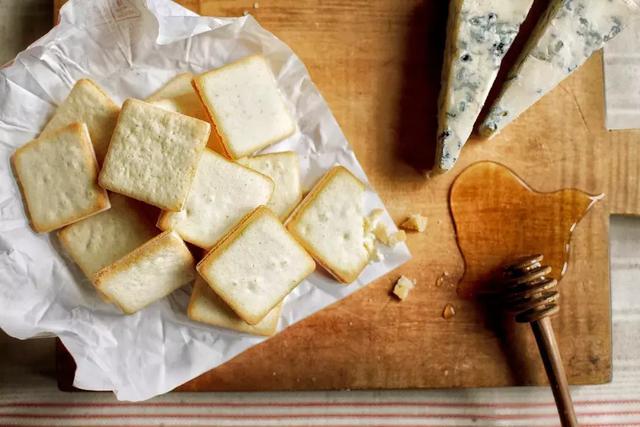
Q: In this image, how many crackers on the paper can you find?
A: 12